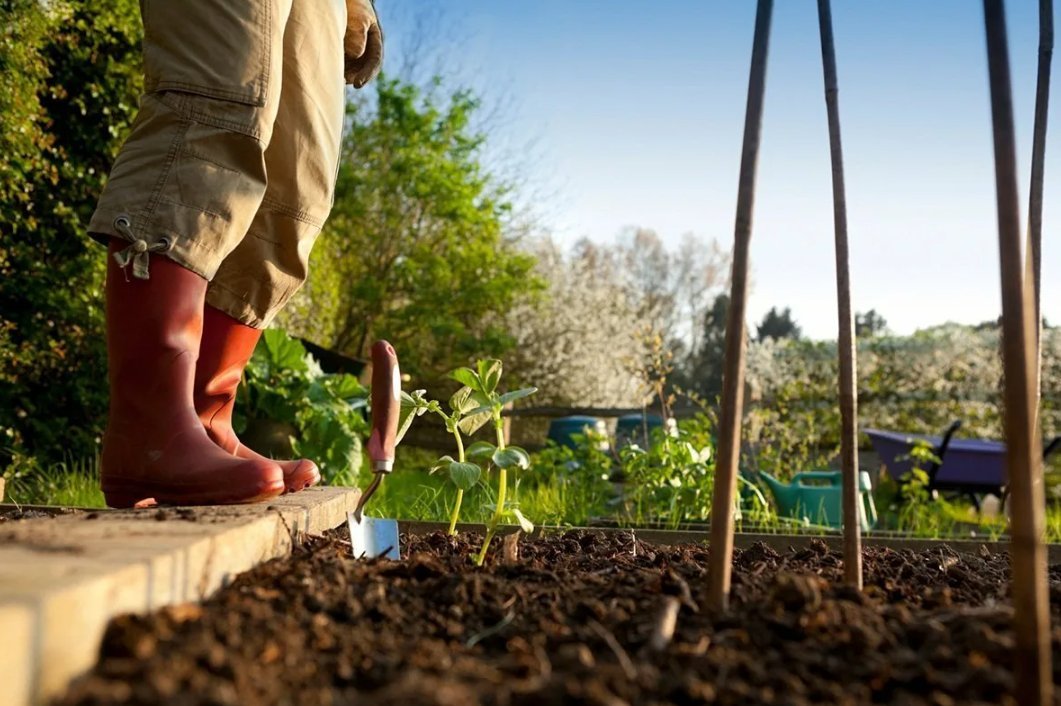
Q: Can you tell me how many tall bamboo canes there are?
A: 4